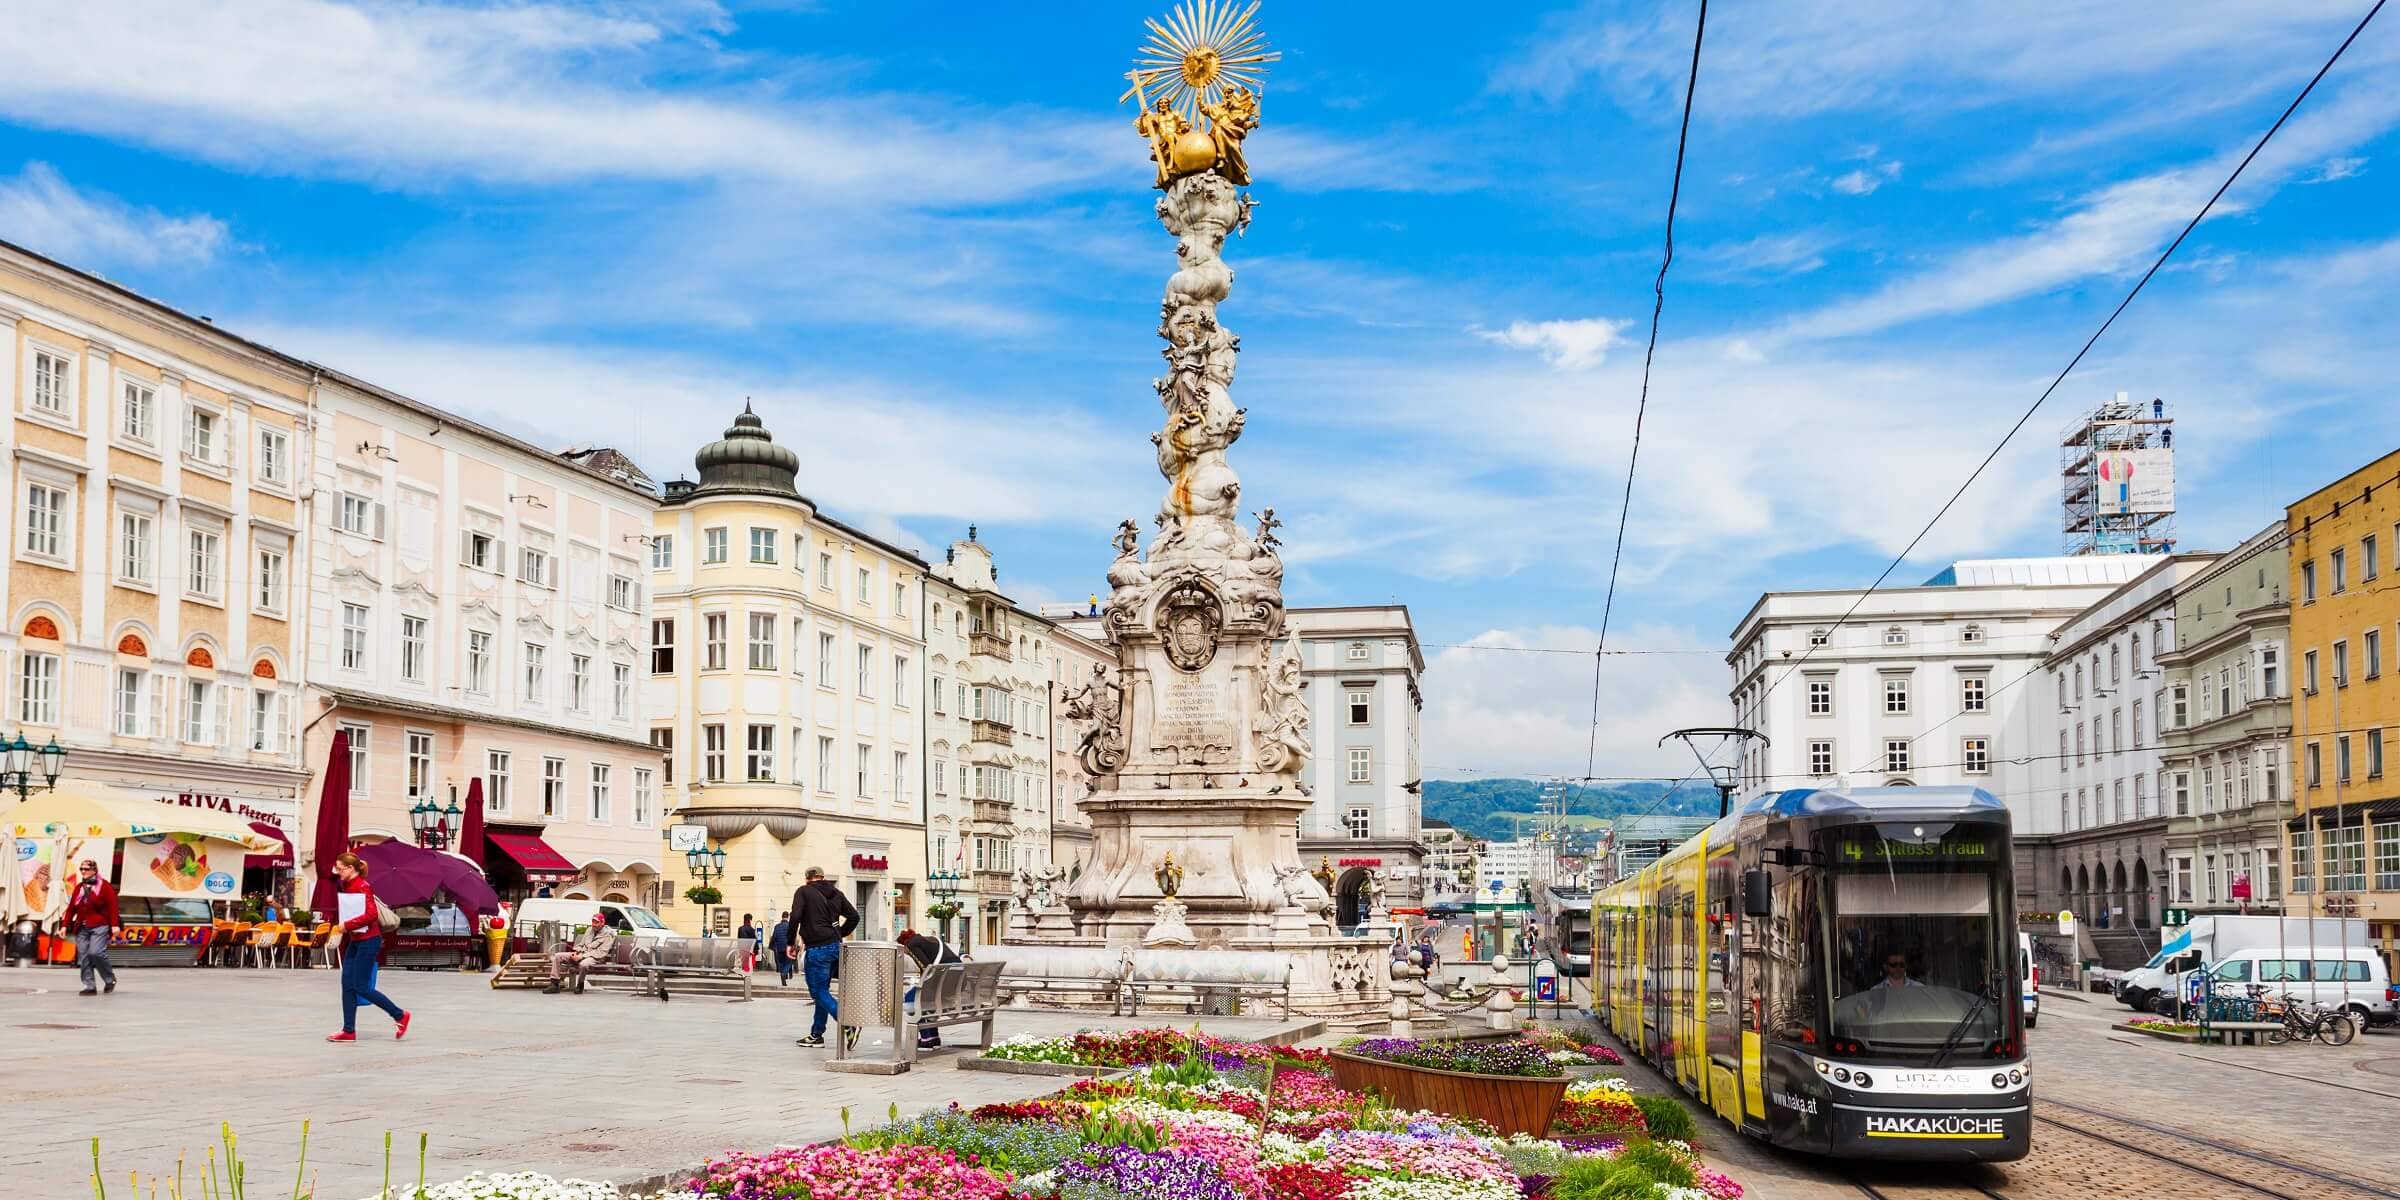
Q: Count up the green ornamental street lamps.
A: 4